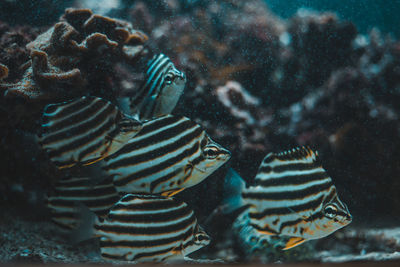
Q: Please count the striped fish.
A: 6